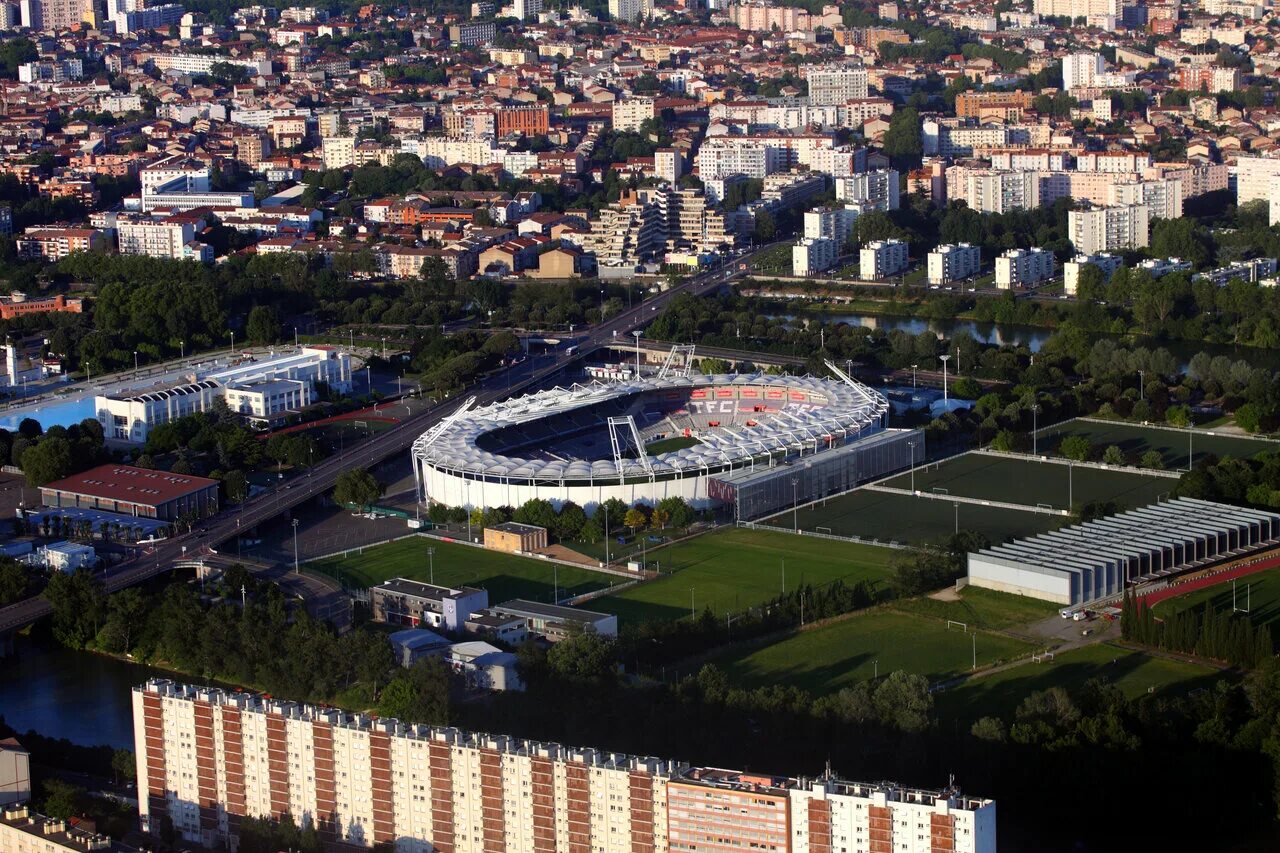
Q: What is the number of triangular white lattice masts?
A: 4